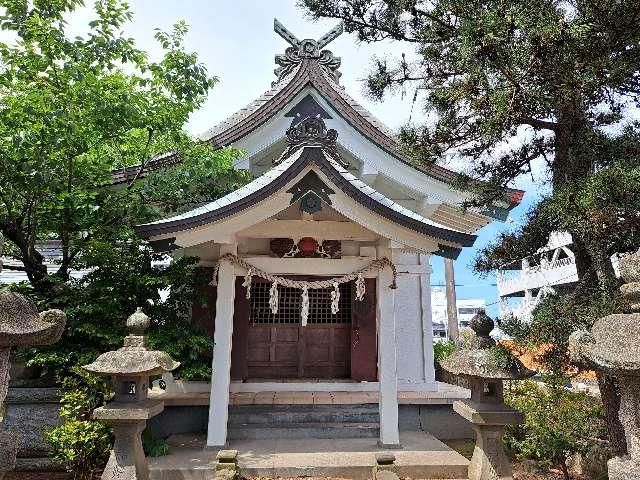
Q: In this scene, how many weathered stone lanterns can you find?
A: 4